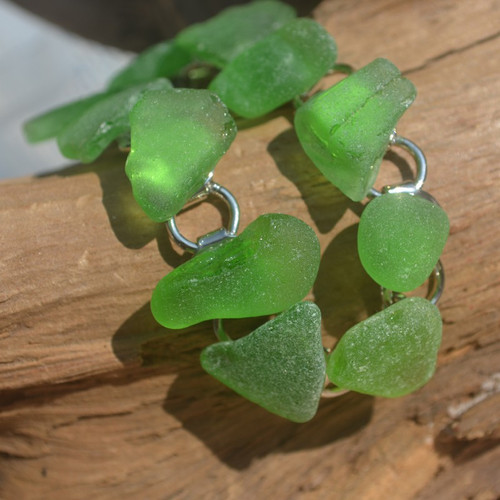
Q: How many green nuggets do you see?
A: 11